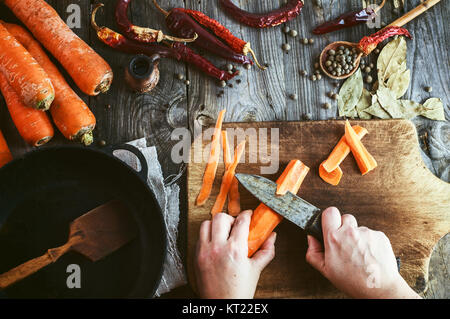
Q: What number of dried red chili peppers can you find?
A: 8